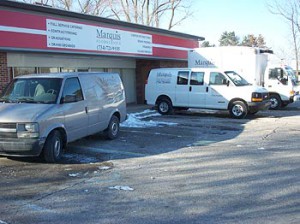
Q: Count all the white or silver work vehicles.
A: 3